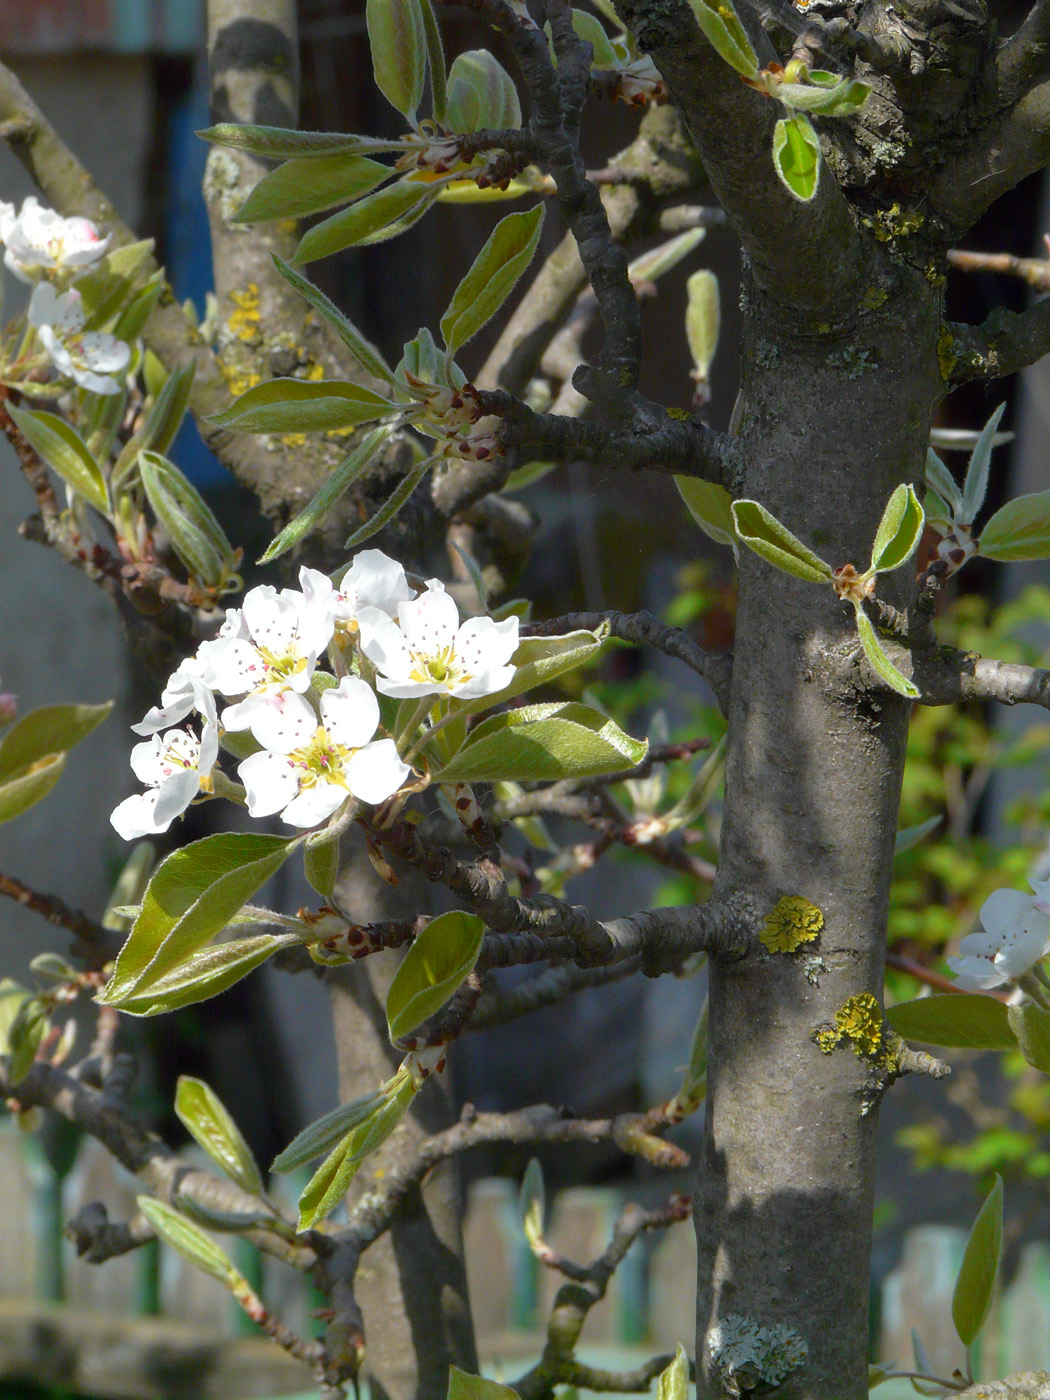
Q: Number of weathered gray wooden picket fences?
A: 1